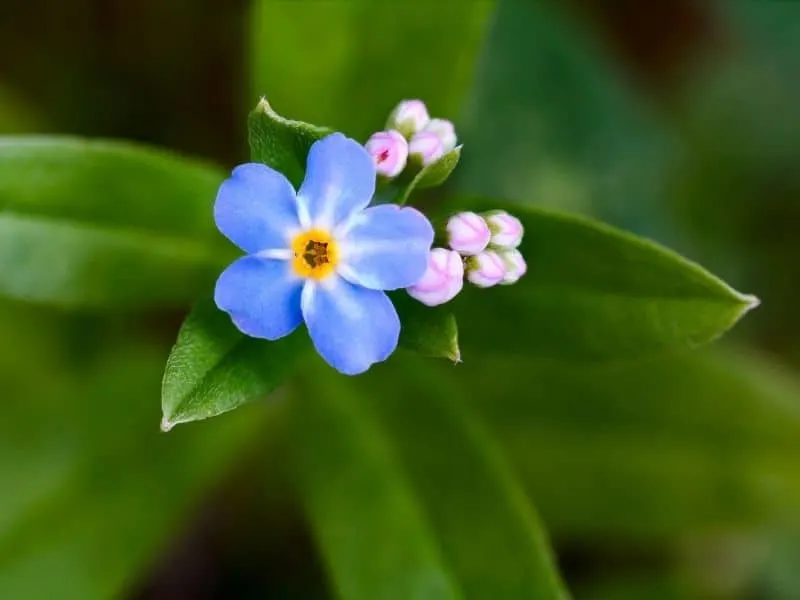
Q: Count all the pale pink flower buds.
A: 9